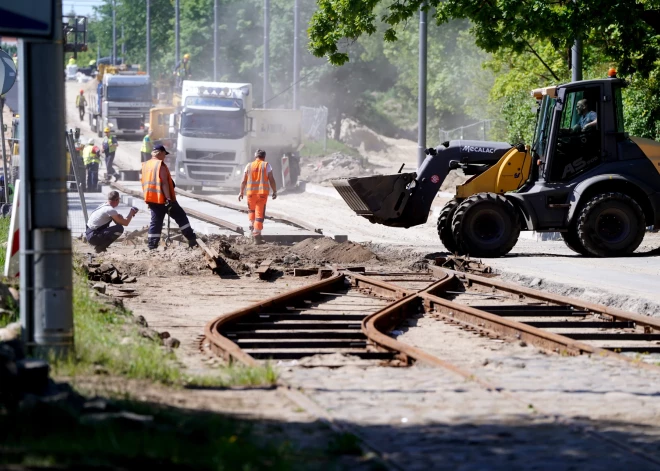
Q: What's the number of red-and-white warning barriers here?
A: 2